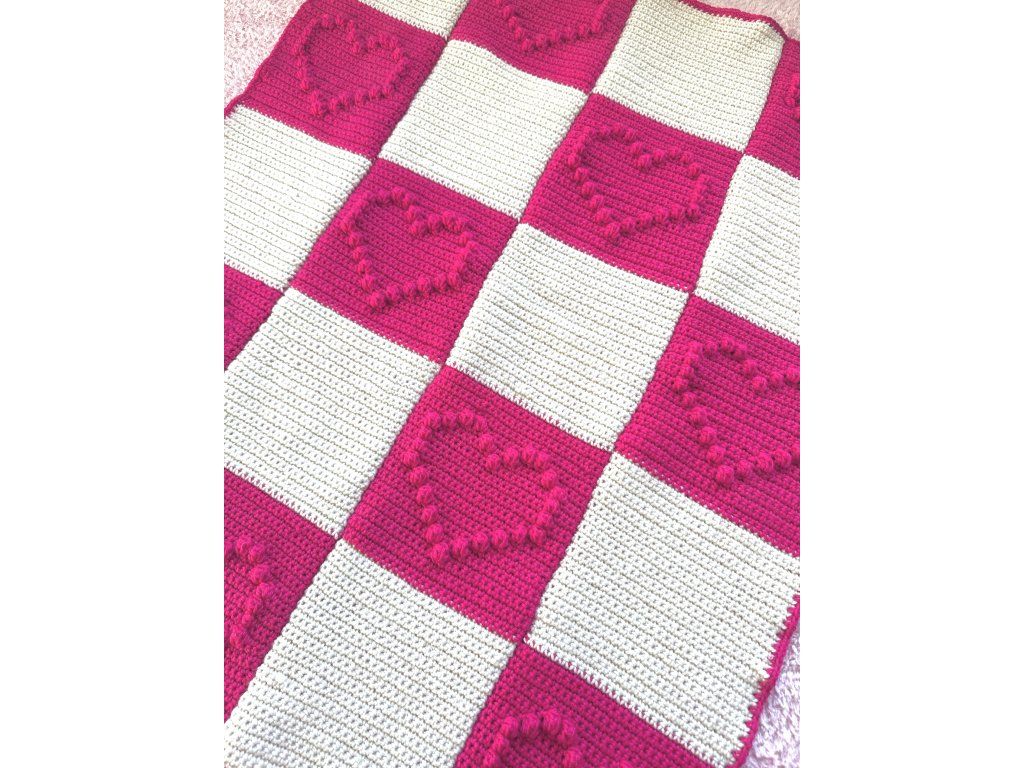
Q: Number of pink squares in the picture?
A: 10